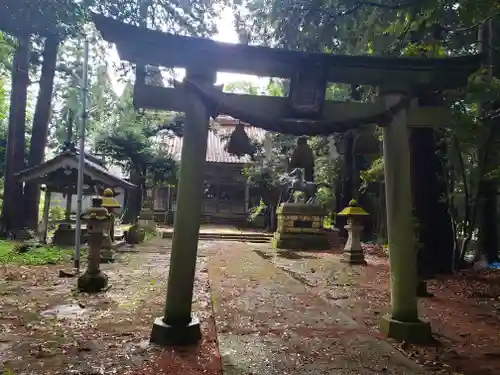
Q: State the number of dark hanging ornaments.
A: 2